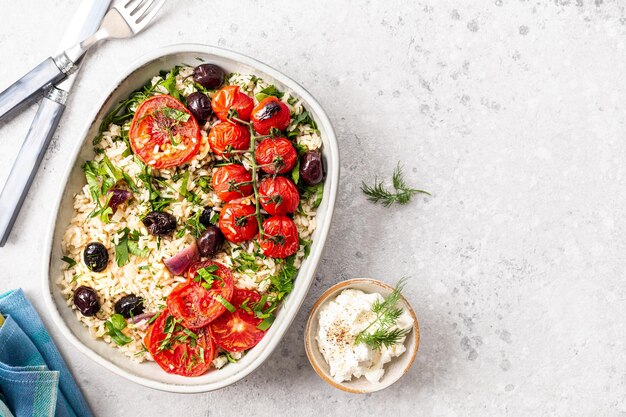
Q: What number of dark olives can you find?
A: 9